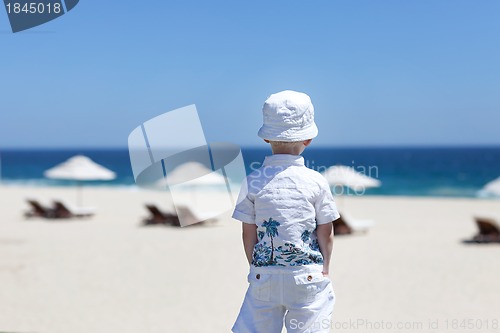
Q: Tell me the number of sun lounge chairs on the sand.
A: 6